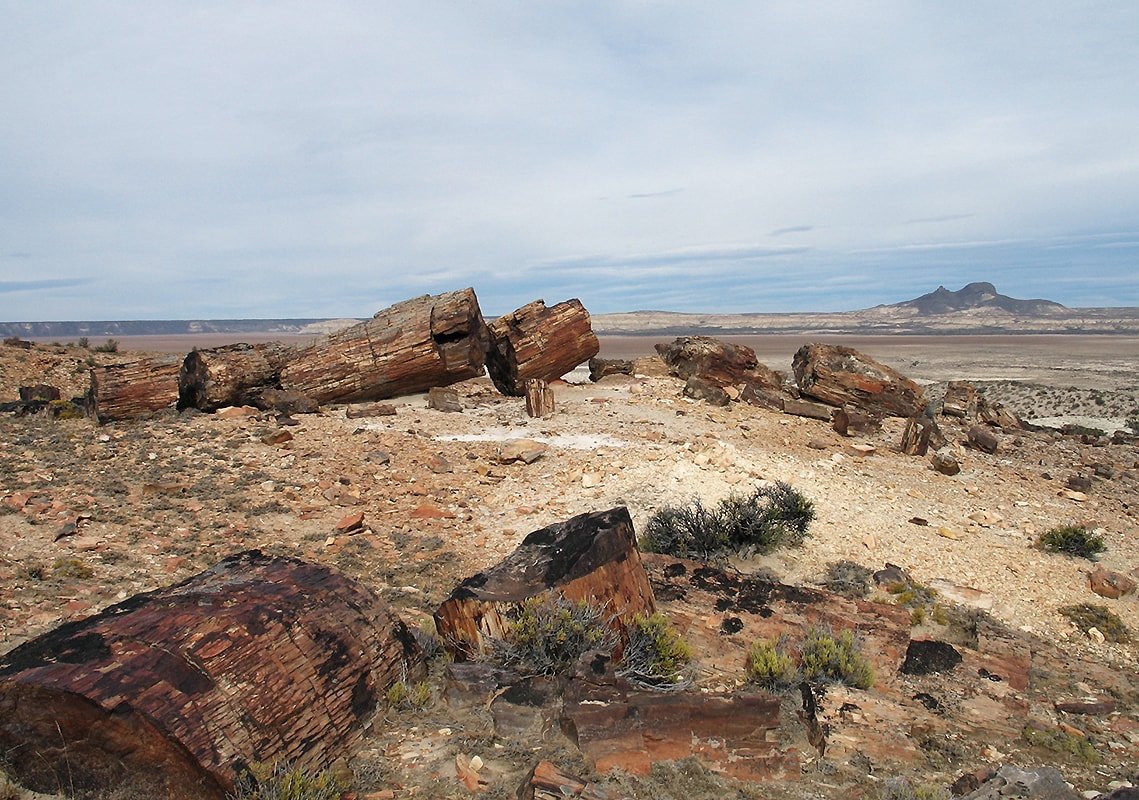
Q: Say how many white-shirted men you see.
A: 0